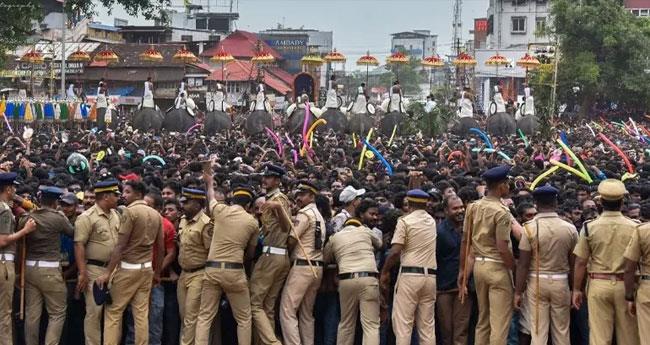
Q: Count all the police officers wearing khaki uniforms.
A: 14